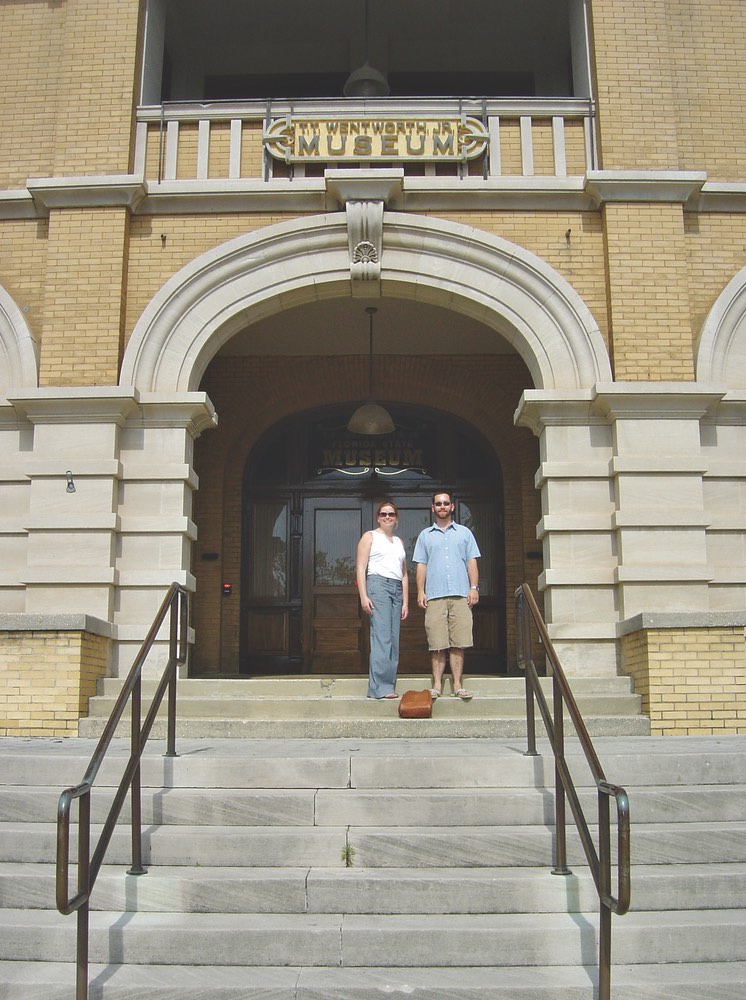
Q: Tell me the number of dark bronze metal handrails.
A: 2